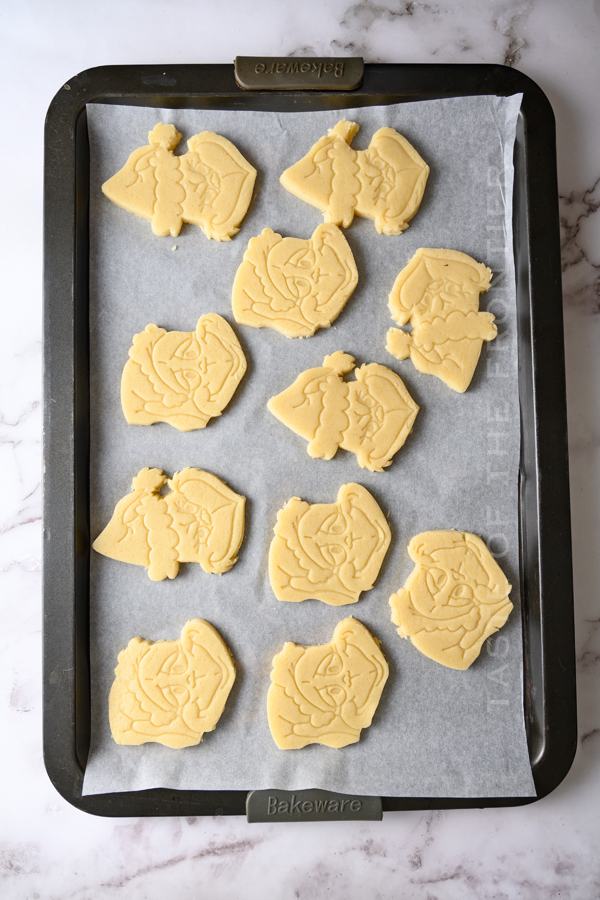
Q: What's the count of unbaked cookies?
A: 11